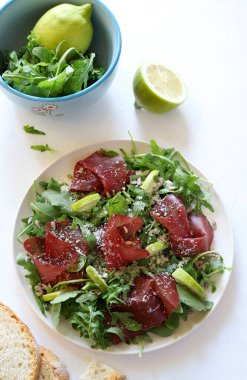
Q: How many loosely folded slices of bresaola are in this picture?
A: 5